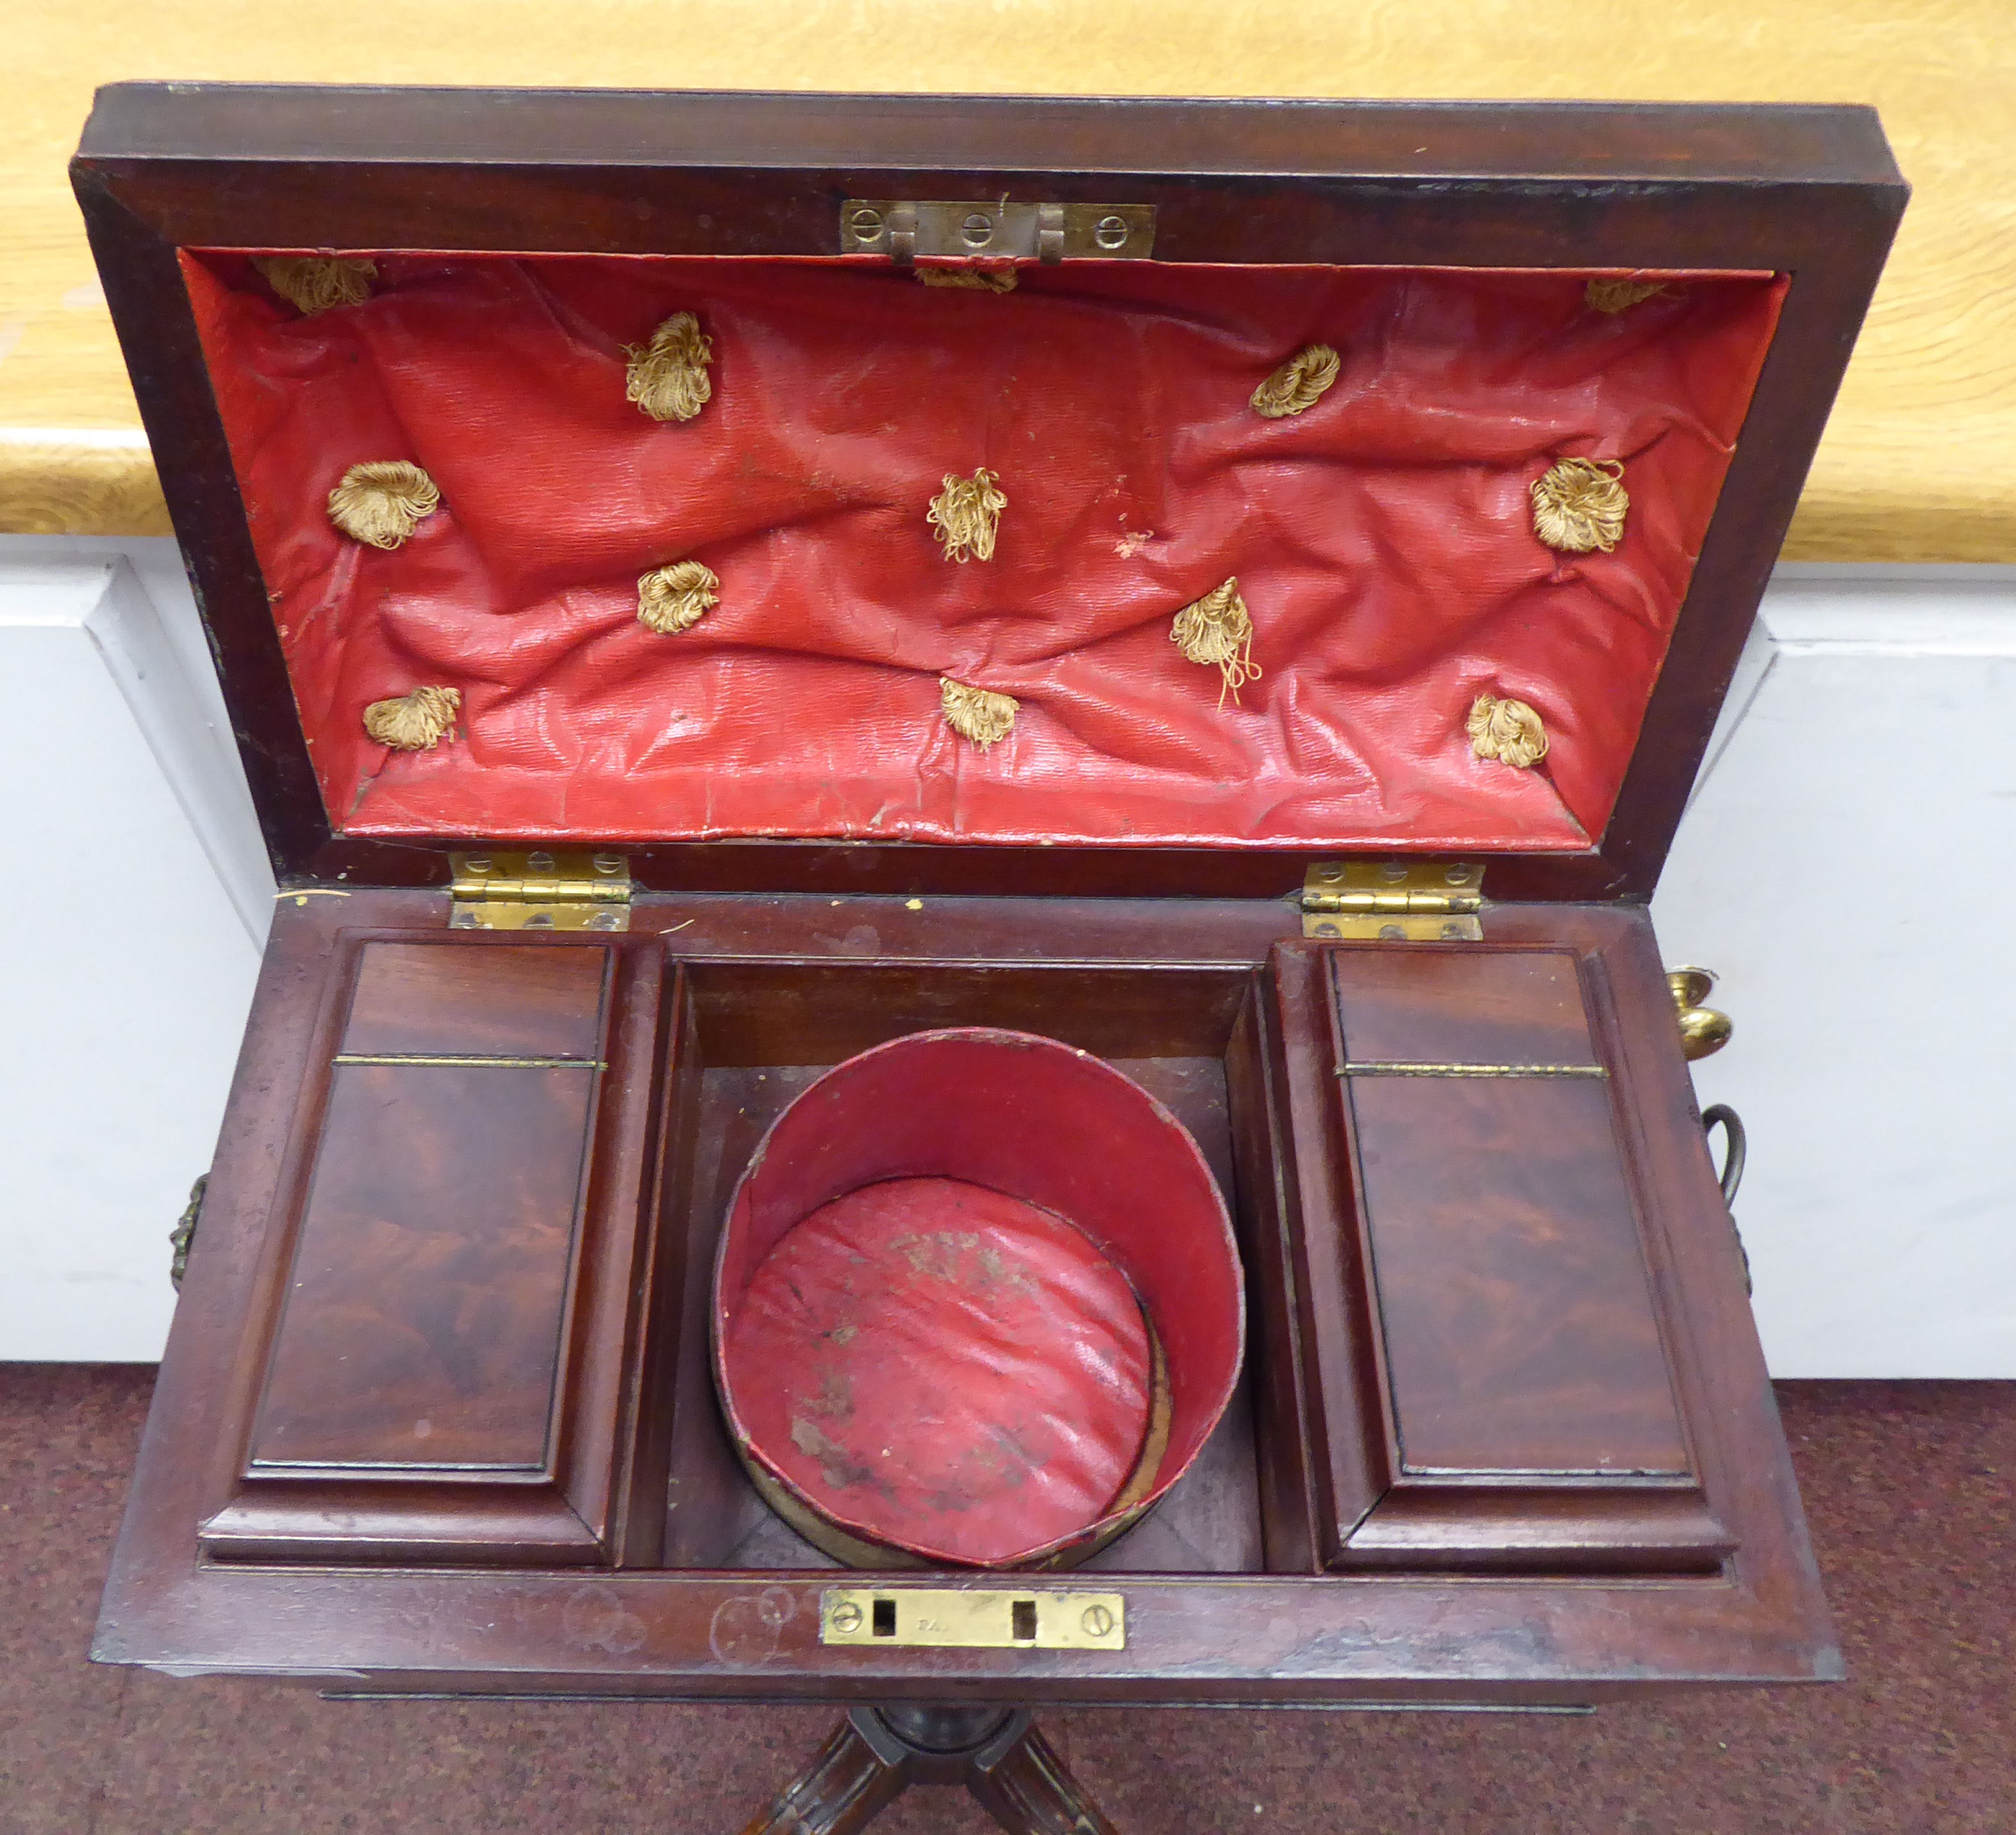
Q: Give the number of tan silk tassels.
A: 13